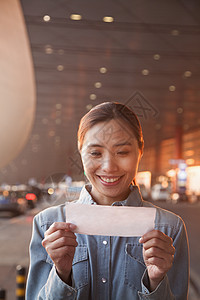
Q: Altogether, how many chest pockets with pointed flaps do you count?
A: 2